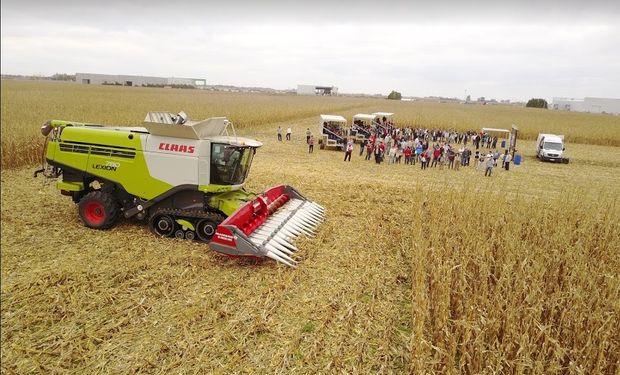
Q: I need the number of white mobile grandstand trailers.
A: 3